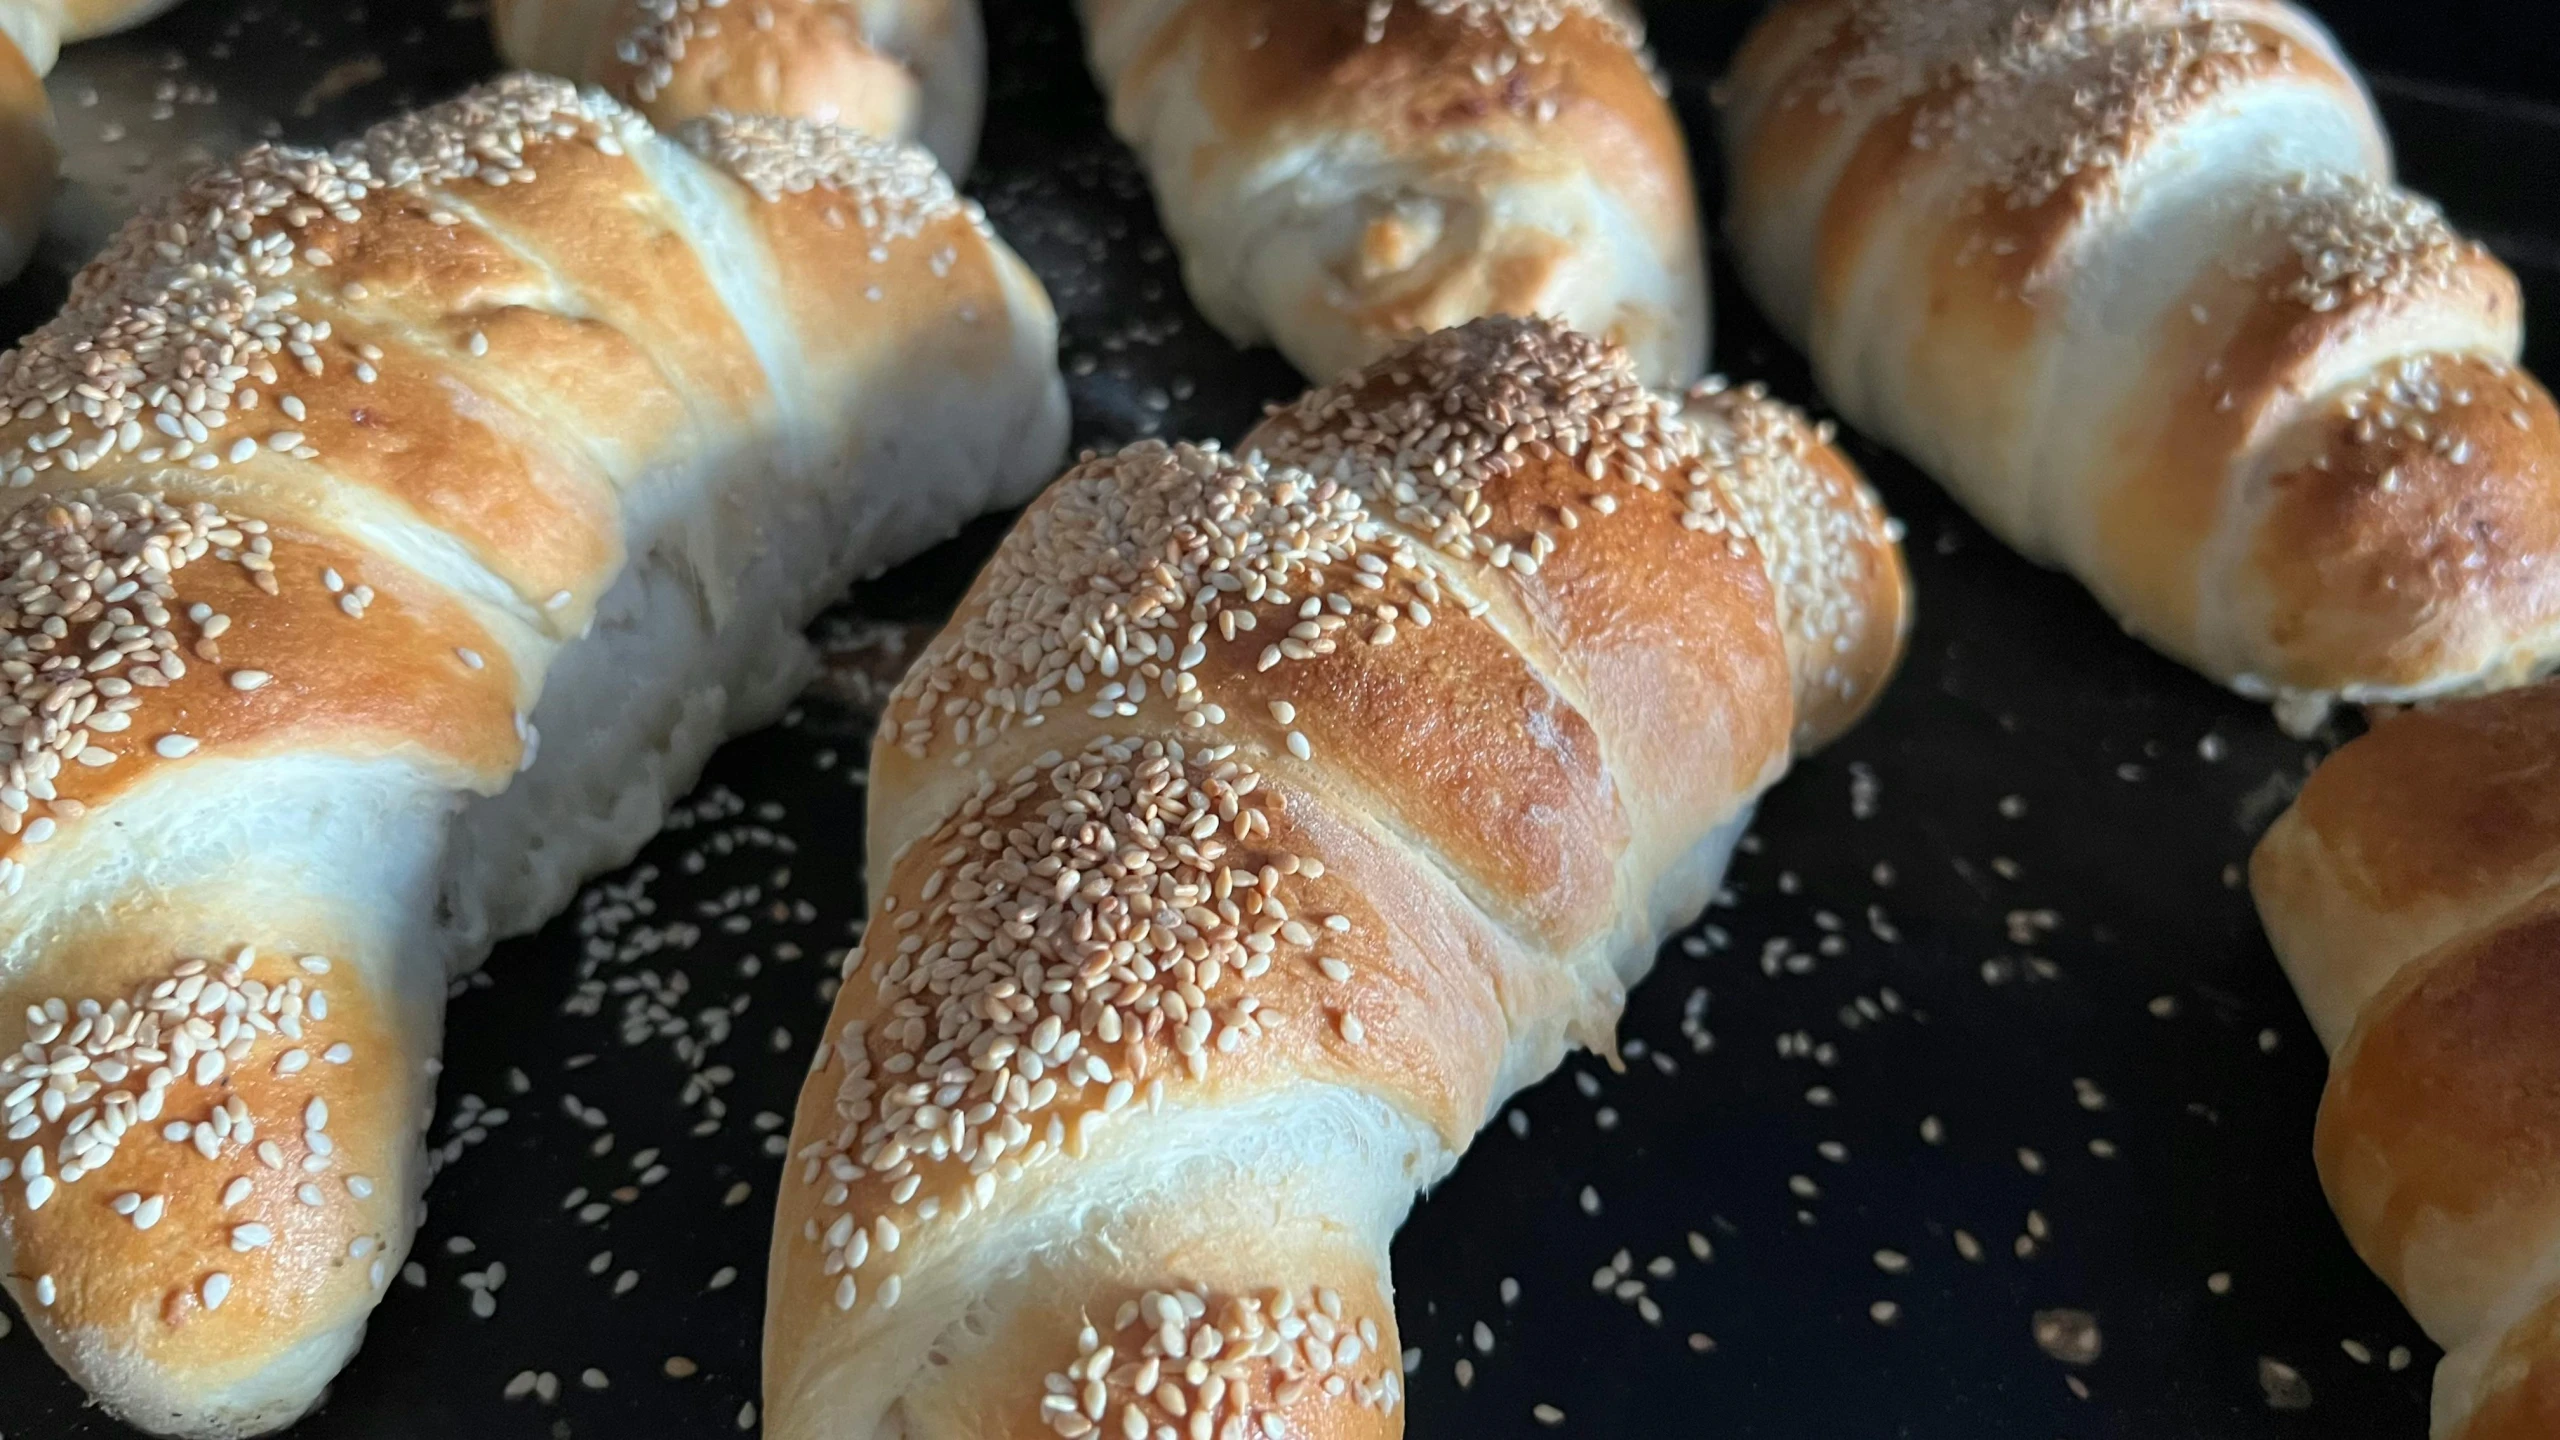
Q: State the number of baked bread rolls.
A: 7